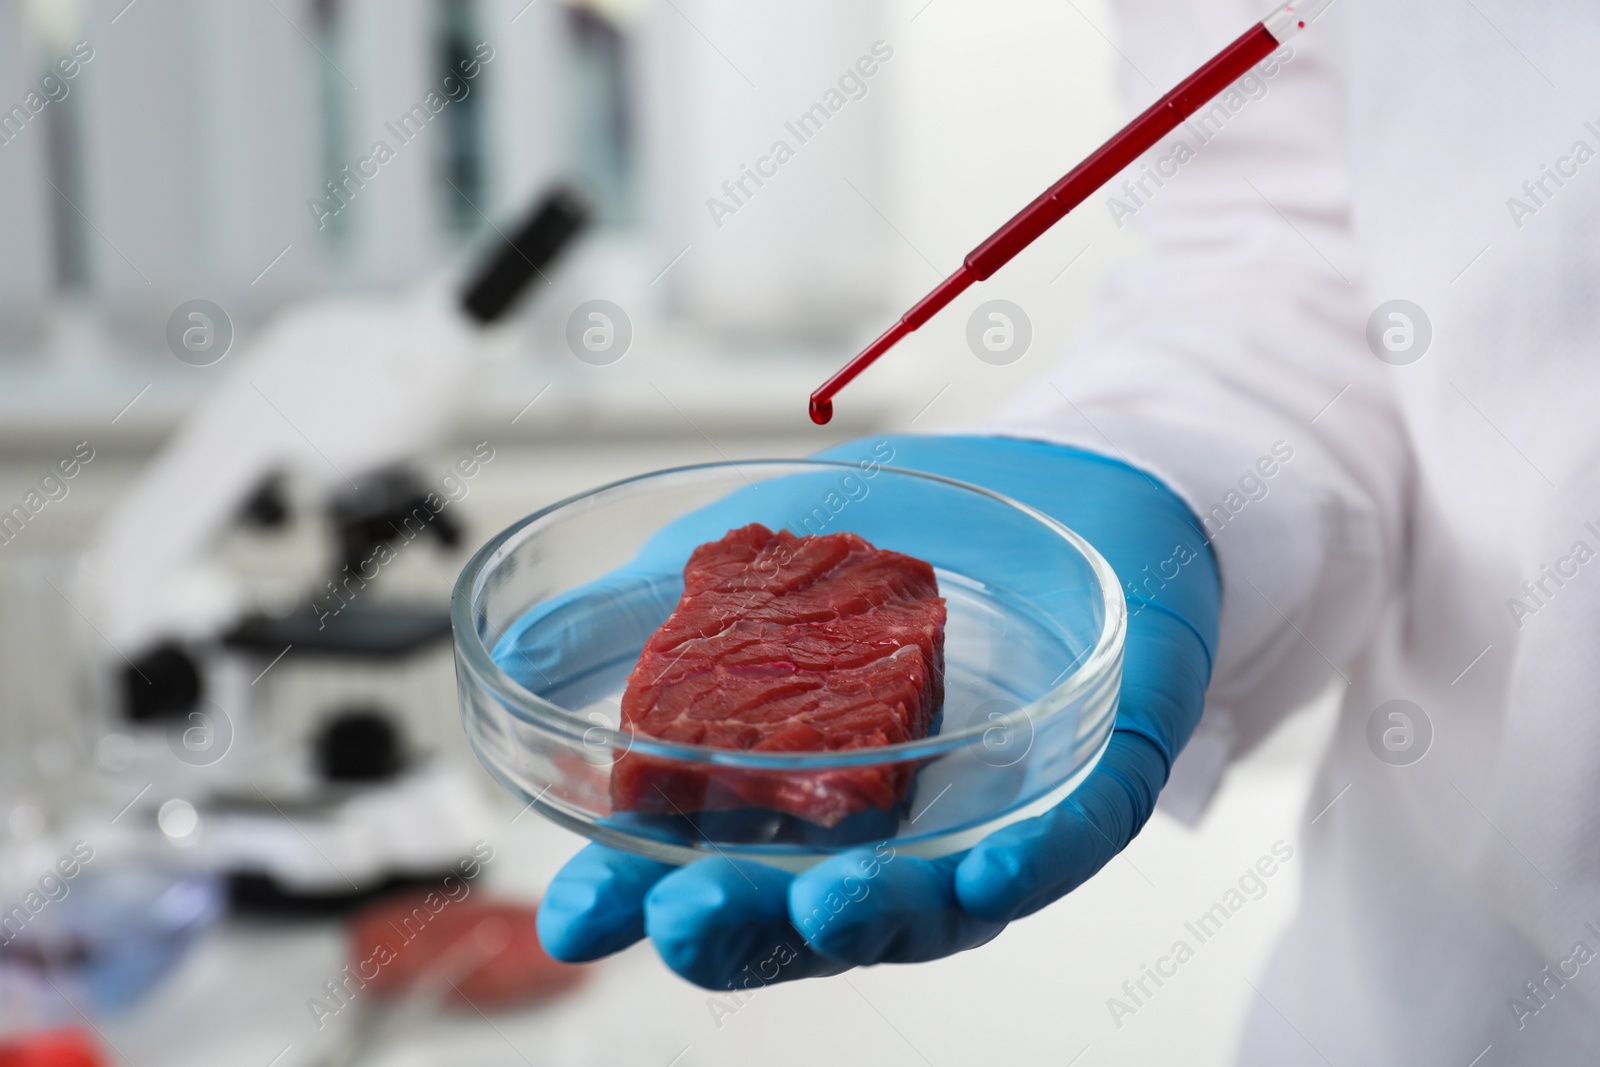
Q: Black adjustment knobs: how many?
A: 2